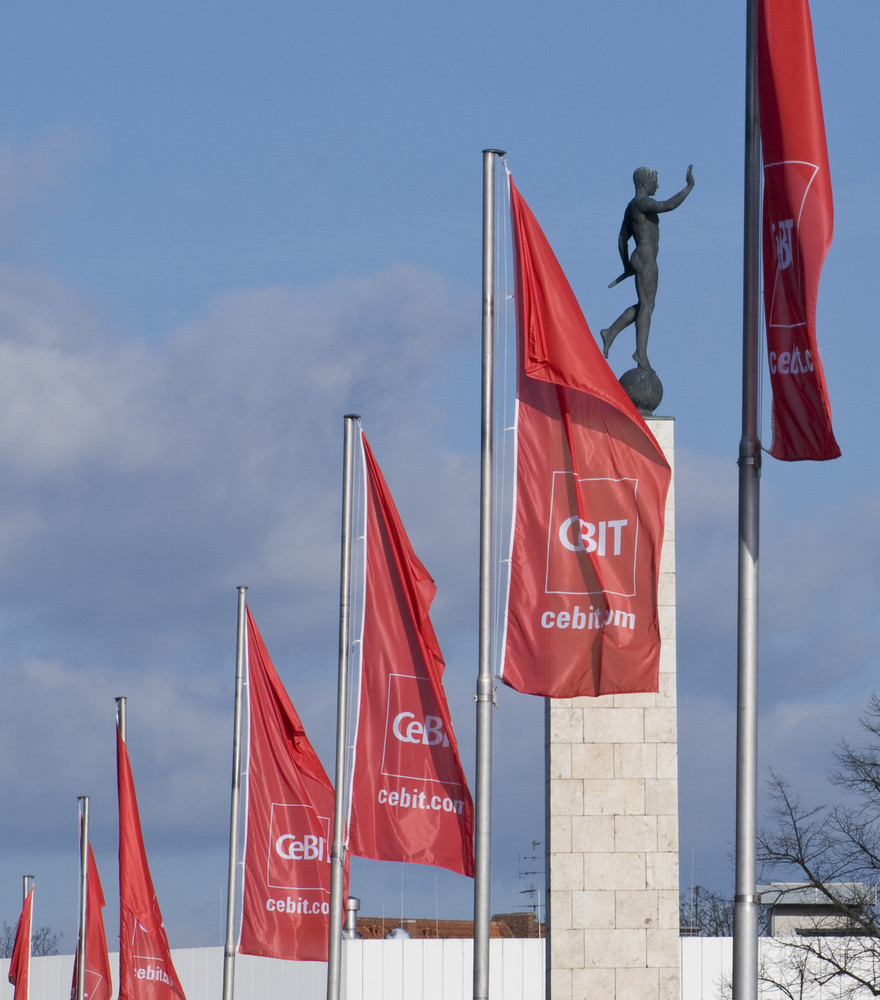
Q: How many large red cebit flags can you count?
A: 7